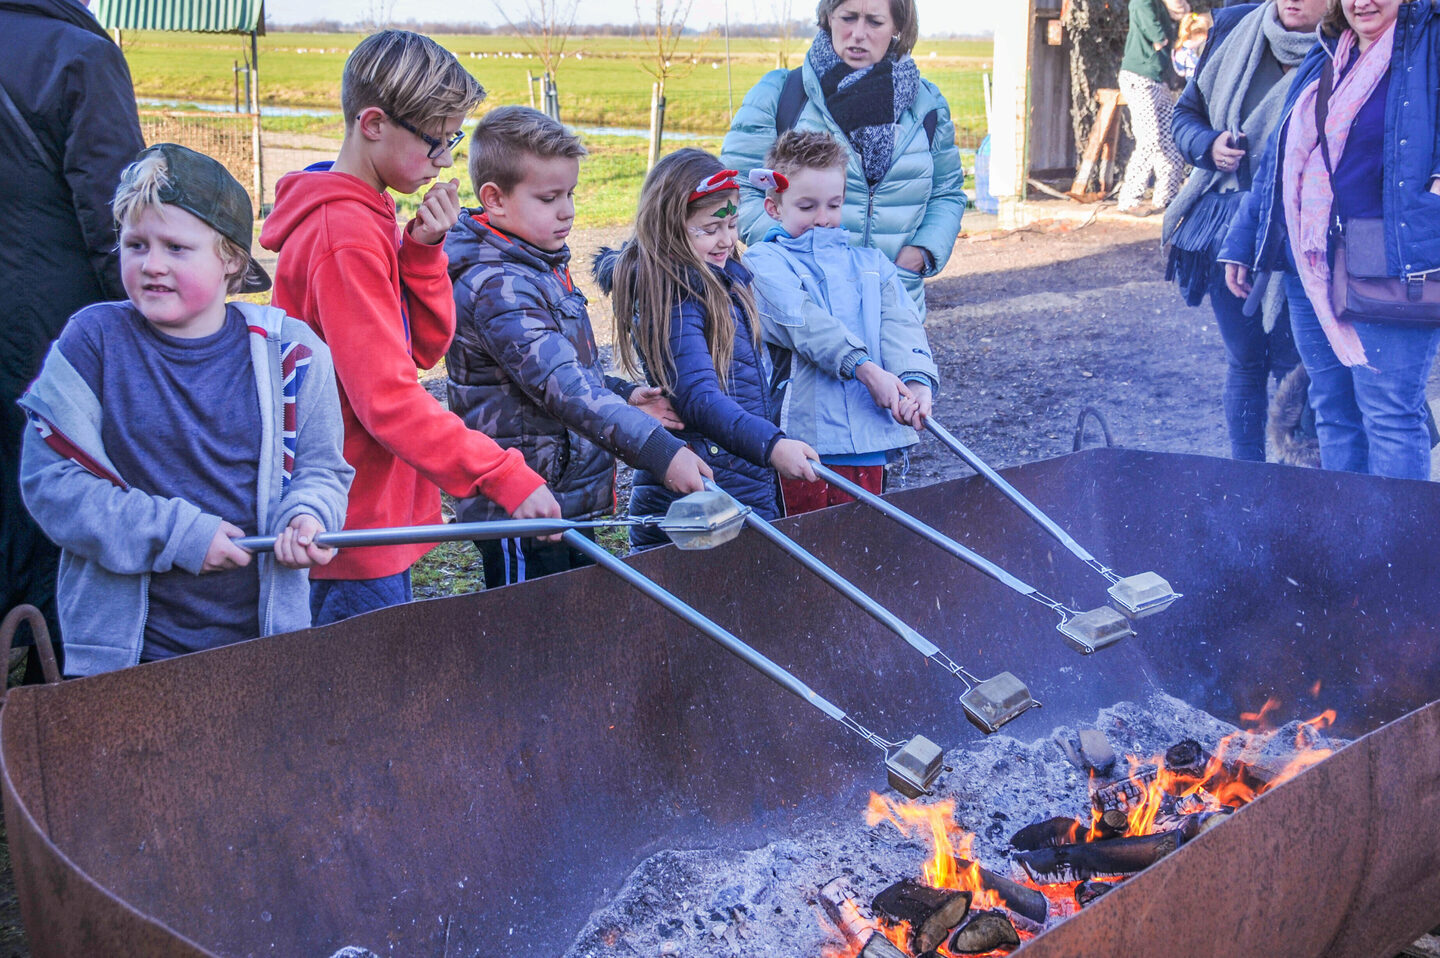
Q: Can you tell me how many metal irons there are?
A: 5